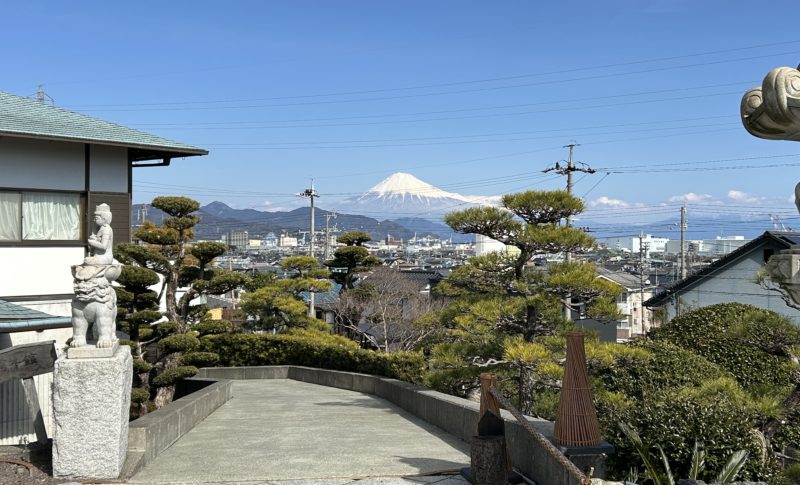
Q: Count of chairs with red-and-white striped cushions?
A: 0